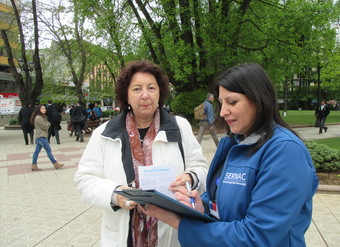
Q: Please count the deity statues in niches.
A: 0